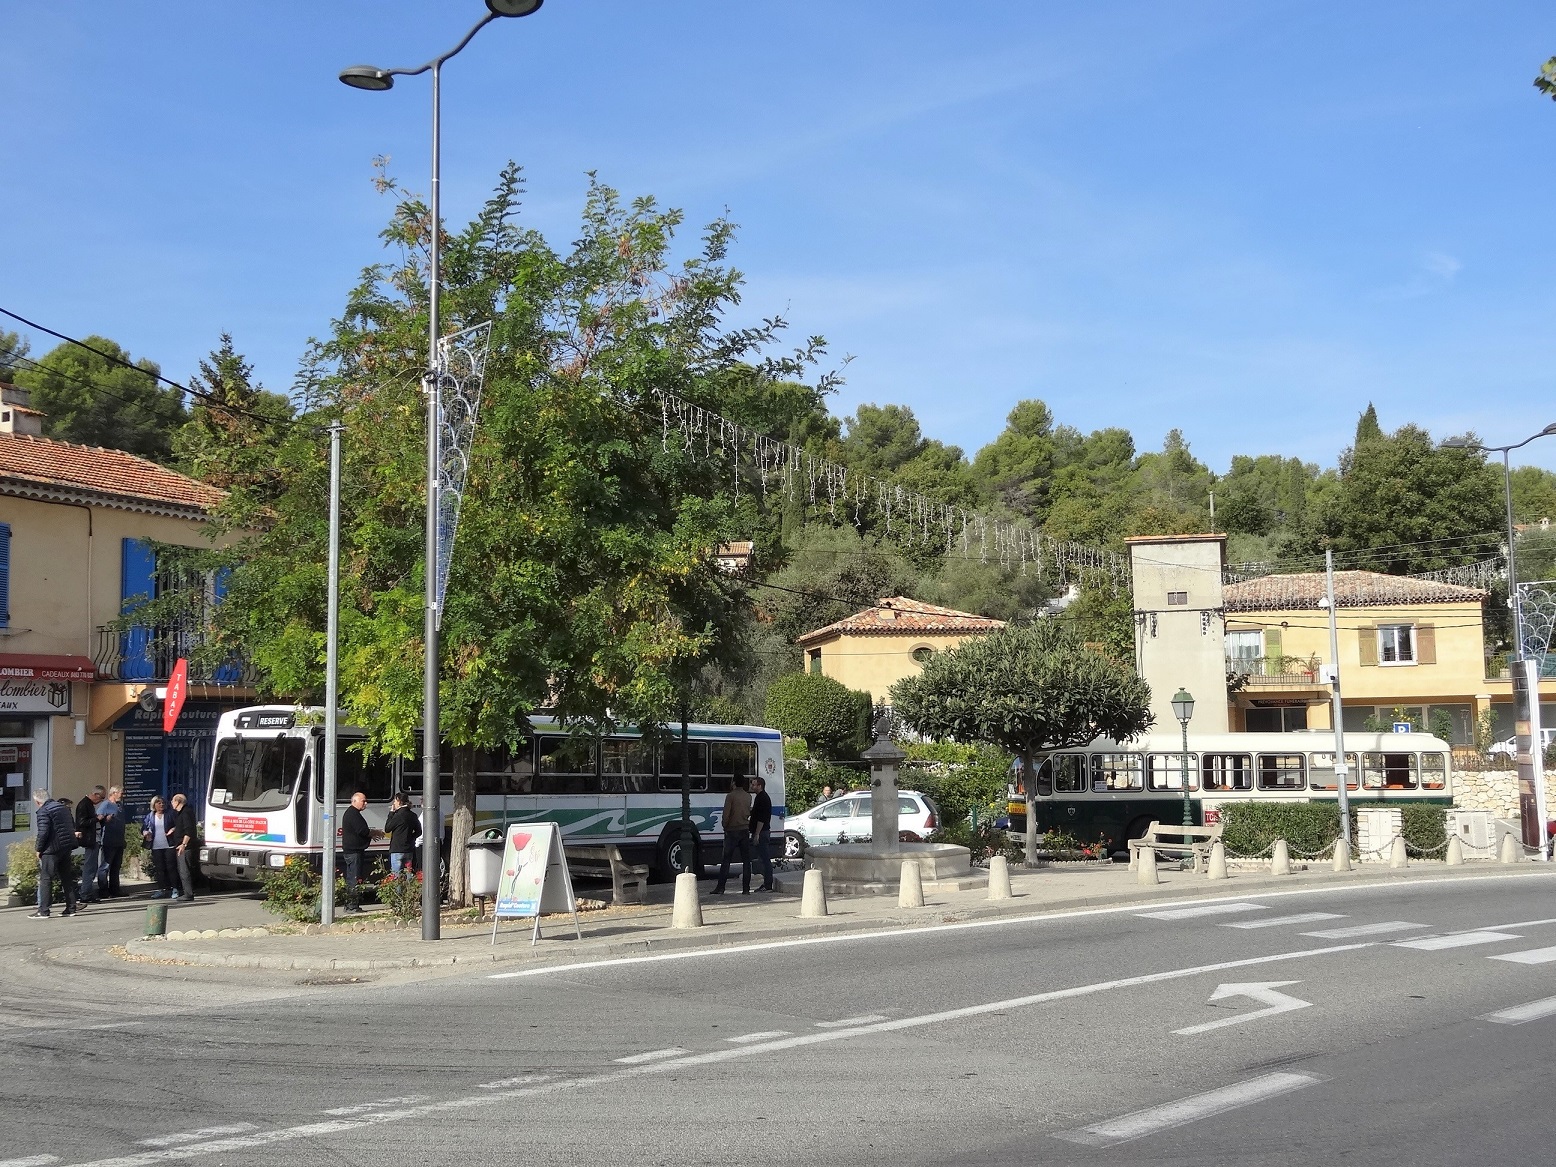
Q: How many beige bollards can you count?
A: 11